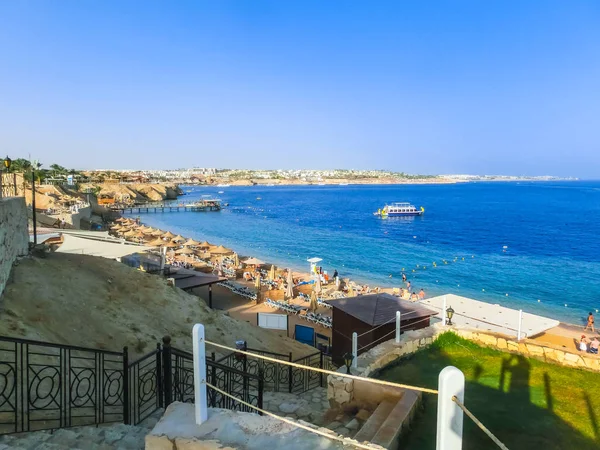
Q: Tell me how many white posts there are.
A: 6